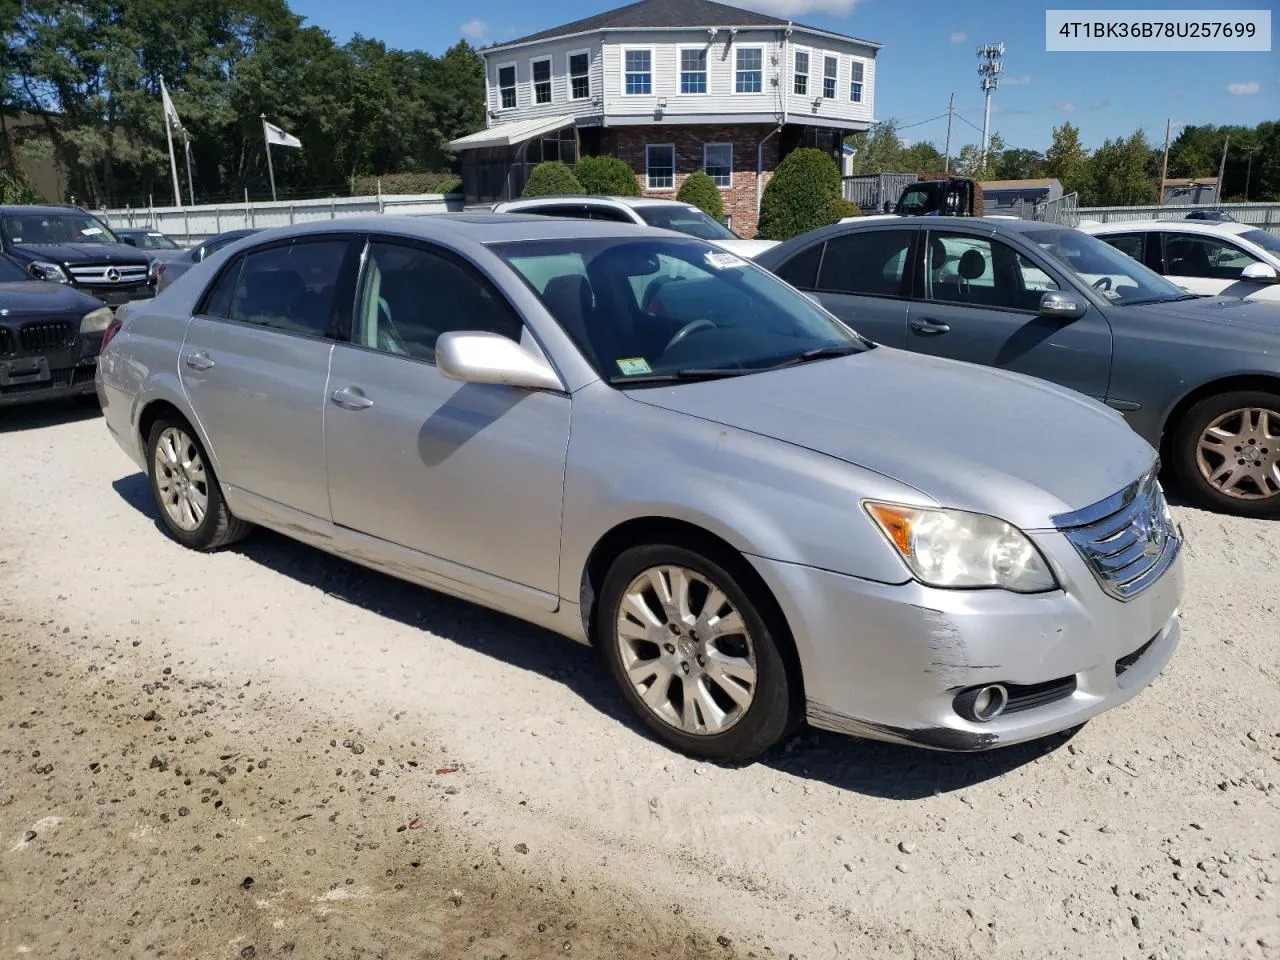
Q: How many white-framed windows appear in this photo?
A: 11